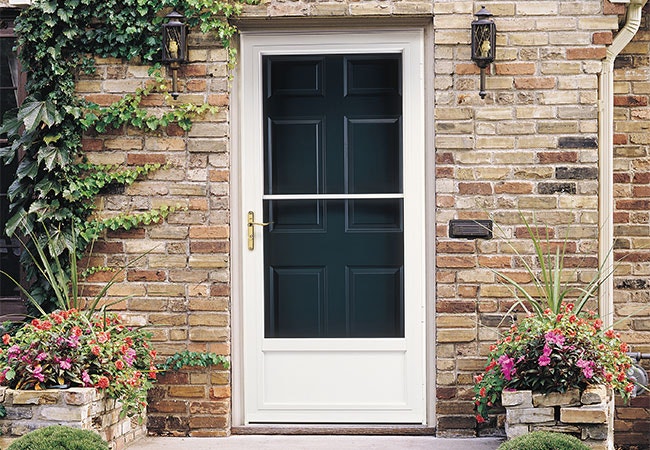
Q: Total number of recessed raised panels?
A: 6